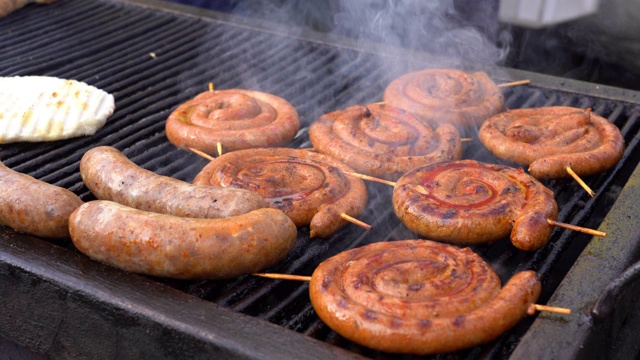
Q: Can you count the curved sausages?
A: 7